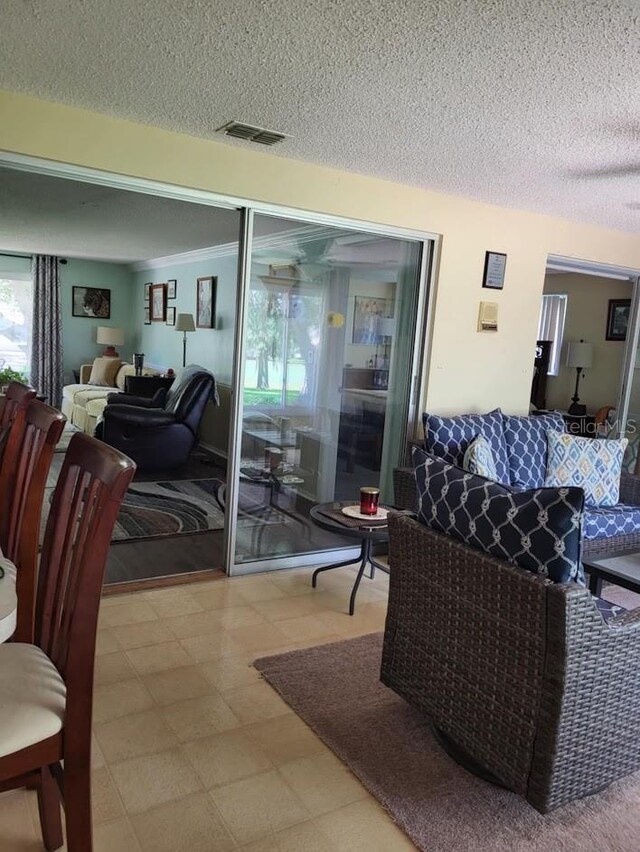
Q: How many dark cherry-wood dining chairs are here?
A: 3